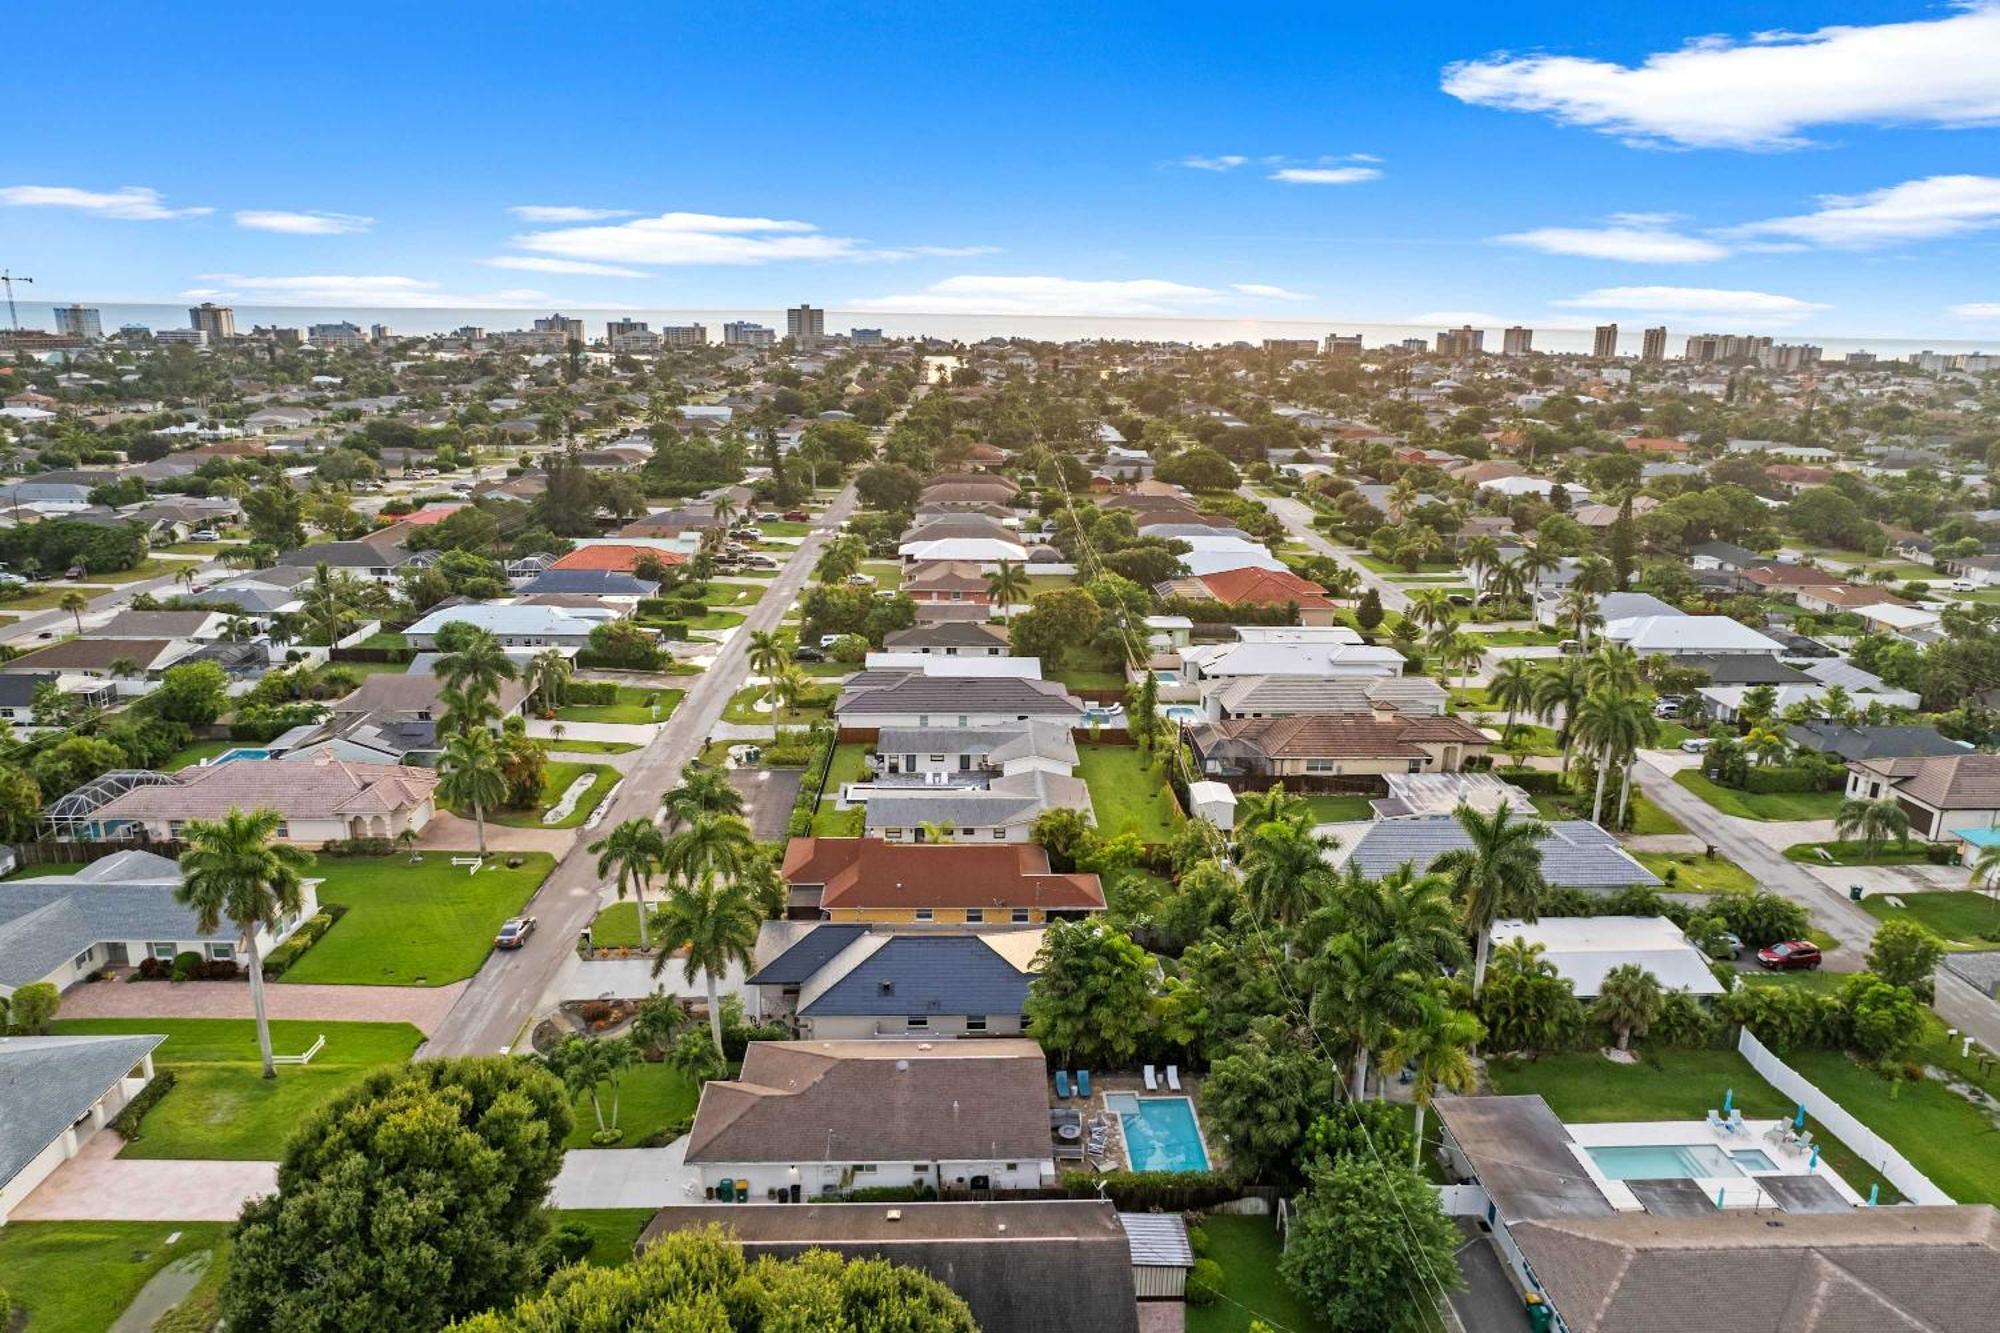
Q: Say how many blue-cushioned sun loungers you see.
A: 2